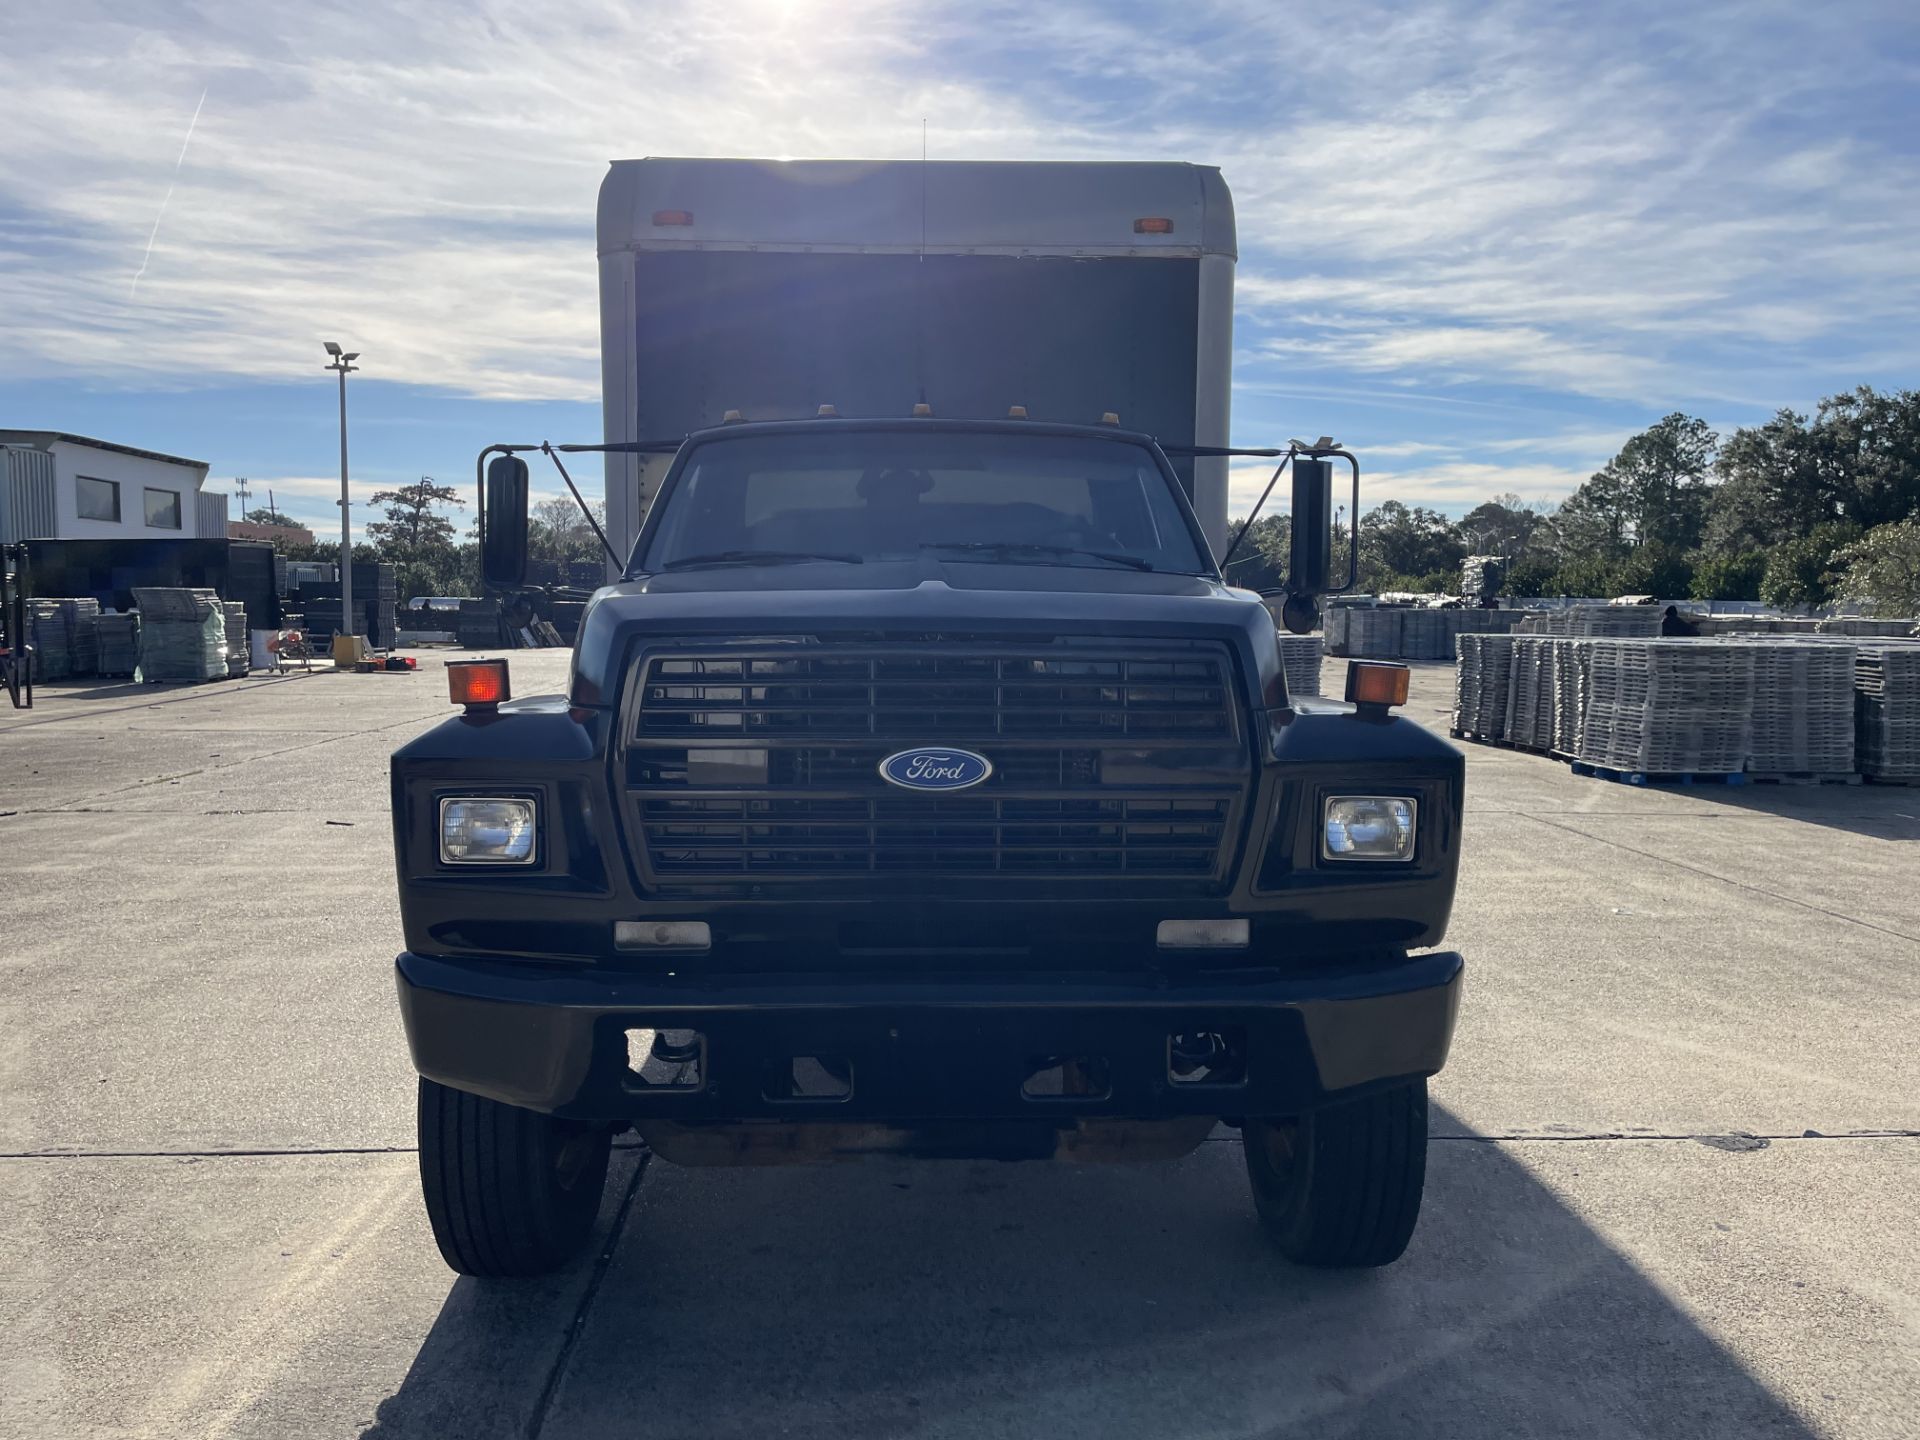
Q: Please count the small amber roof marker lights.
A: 5